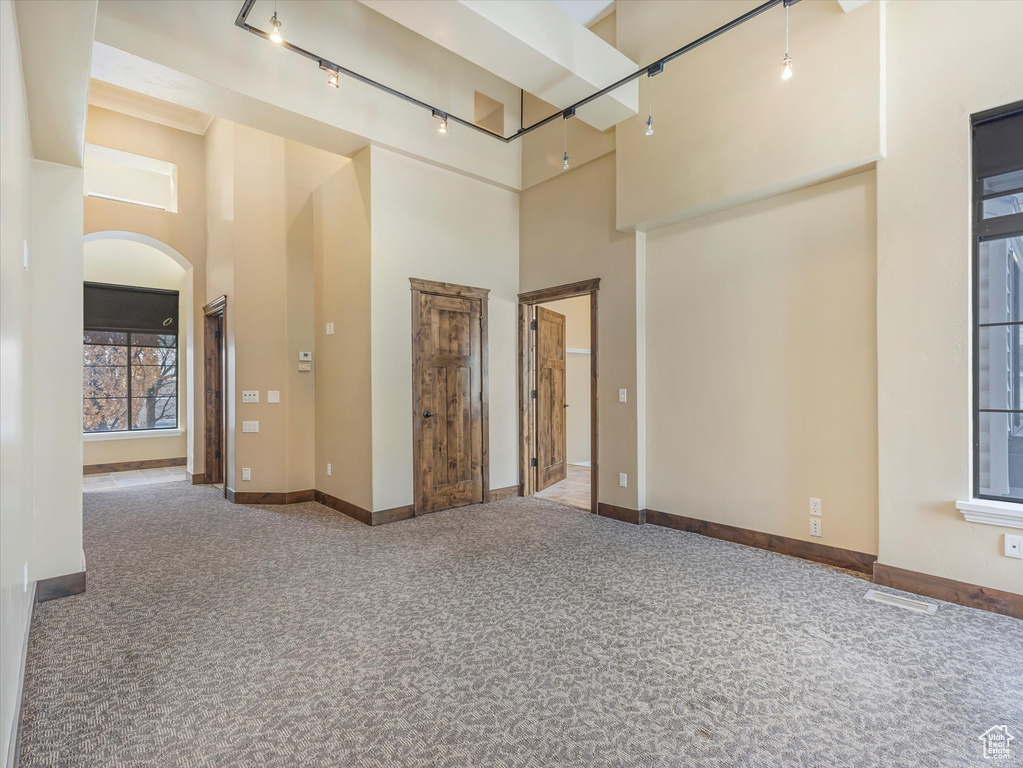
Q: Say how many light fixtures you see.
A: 6